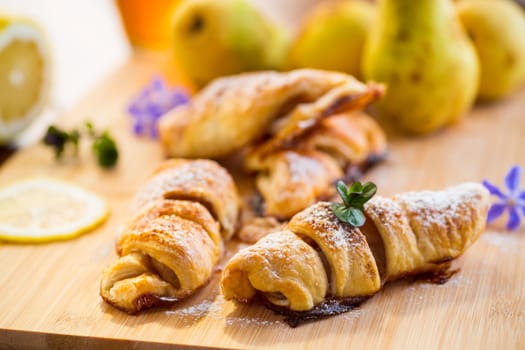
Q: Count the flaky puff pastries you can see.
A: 4